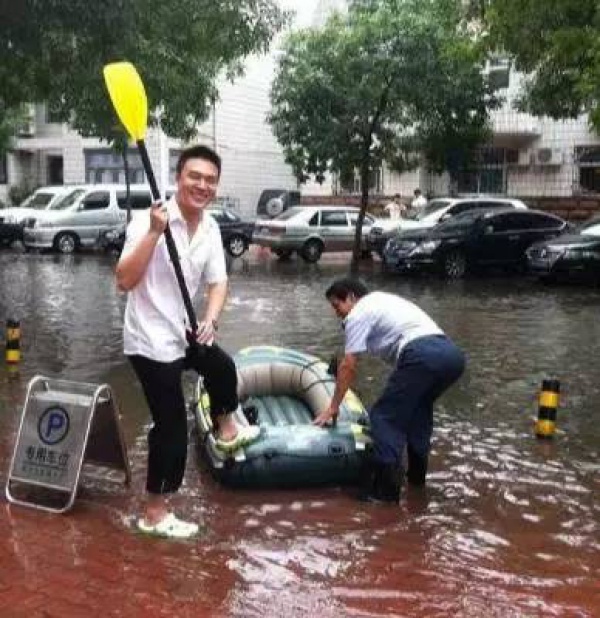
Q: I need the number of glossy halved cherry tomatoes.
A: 0